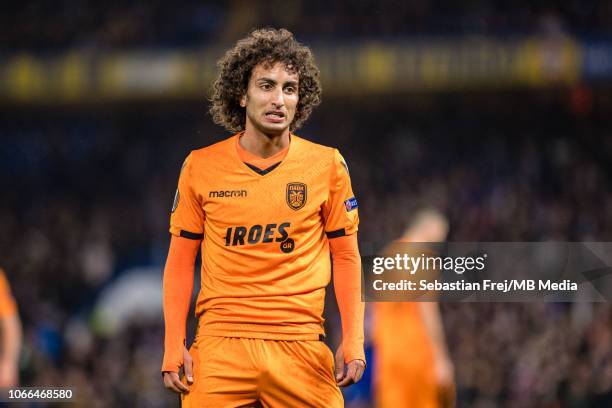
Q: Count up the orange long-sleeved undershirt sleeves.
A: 2